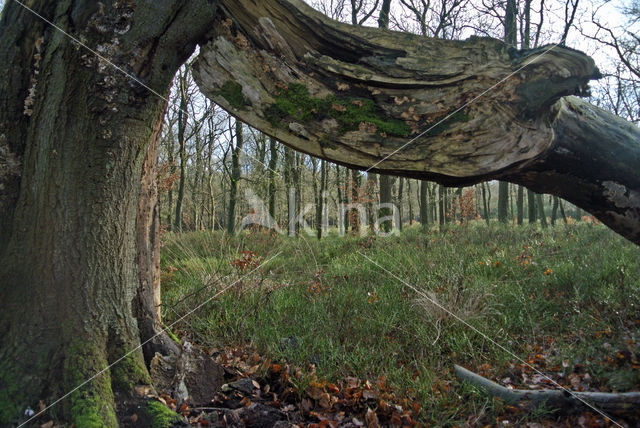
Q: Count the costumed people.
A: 0